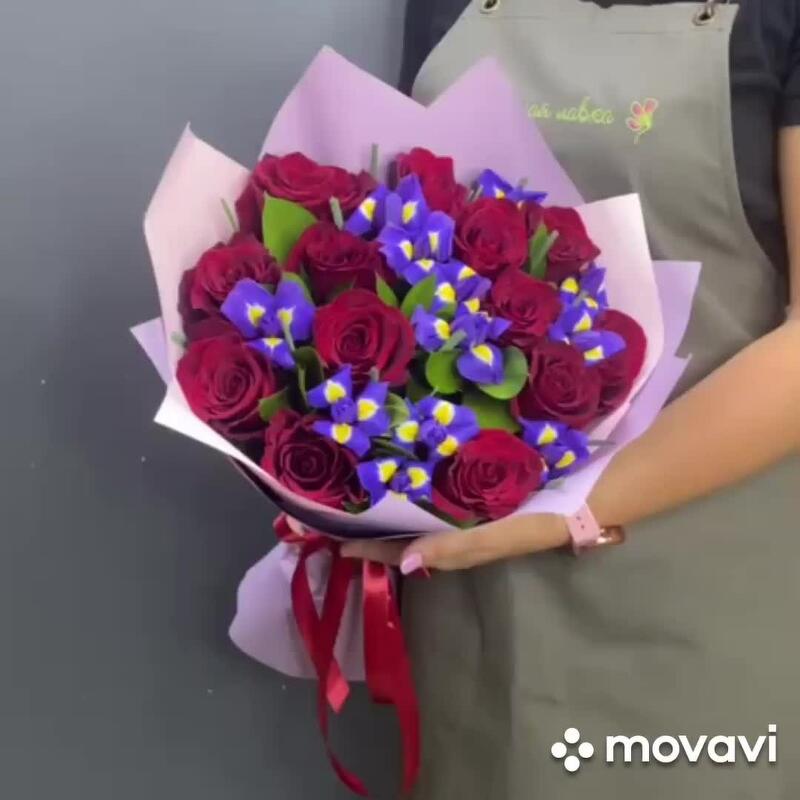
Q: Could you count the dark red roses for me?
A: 13